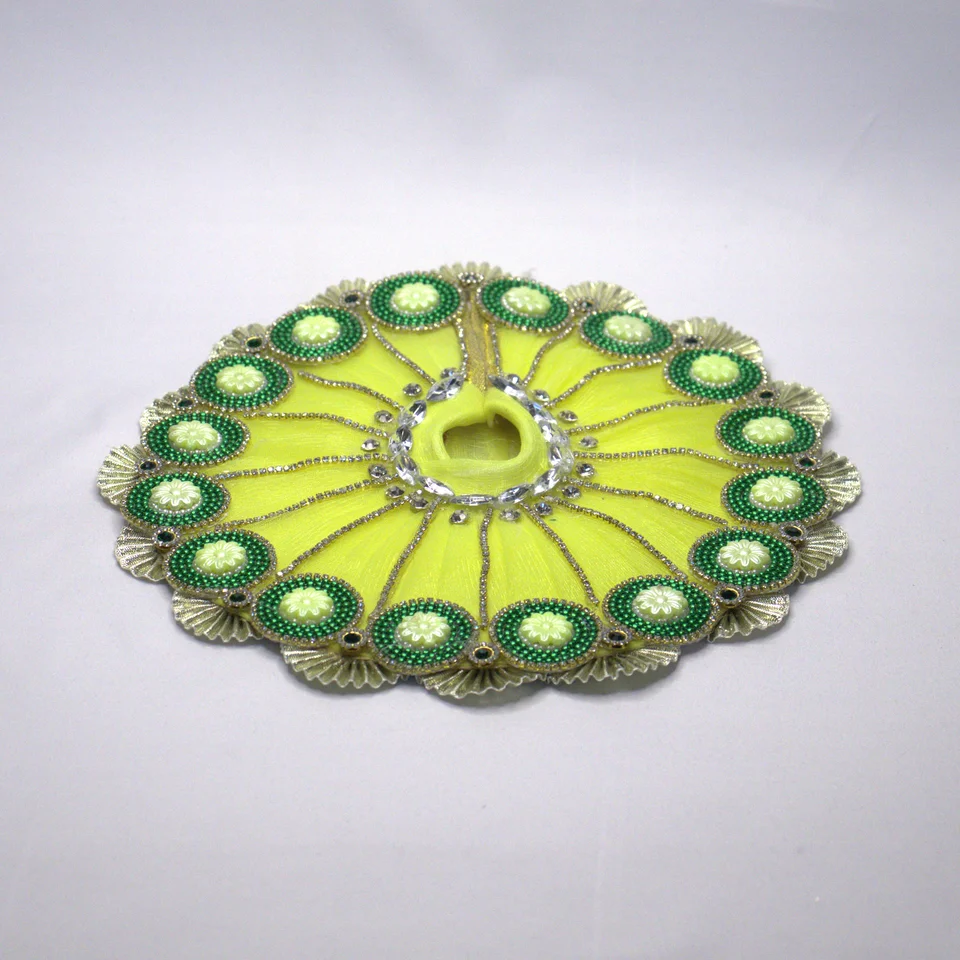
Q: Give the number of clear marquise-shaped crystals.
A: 12